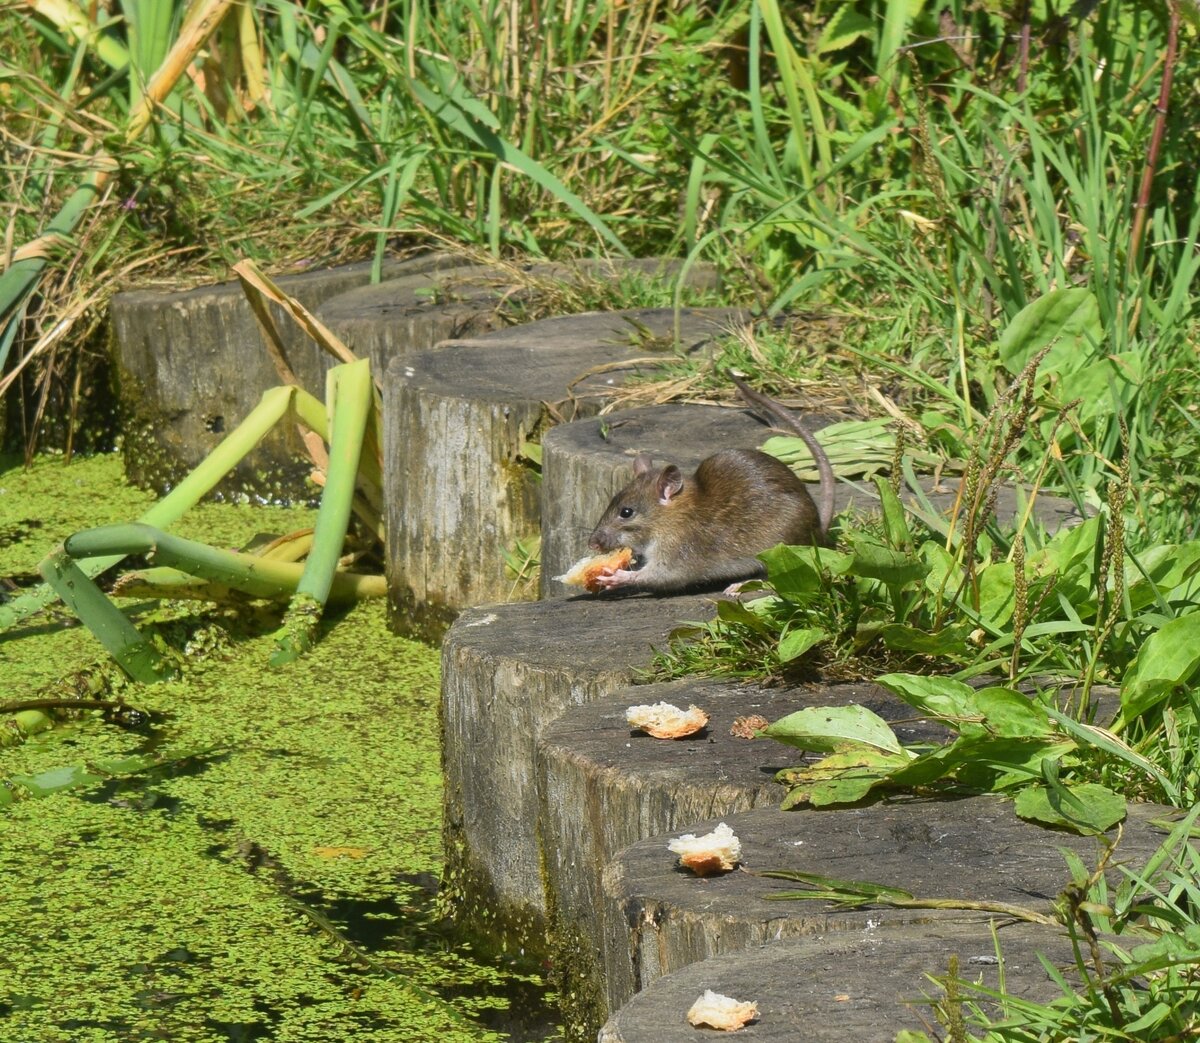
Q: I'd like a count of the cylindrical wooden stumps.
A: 8